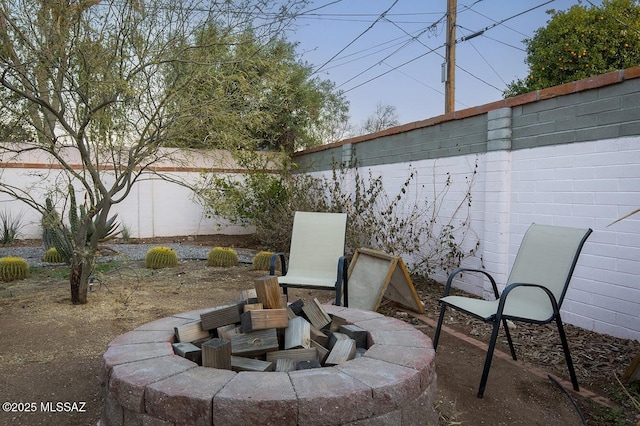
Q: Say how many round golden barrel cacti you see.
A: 5